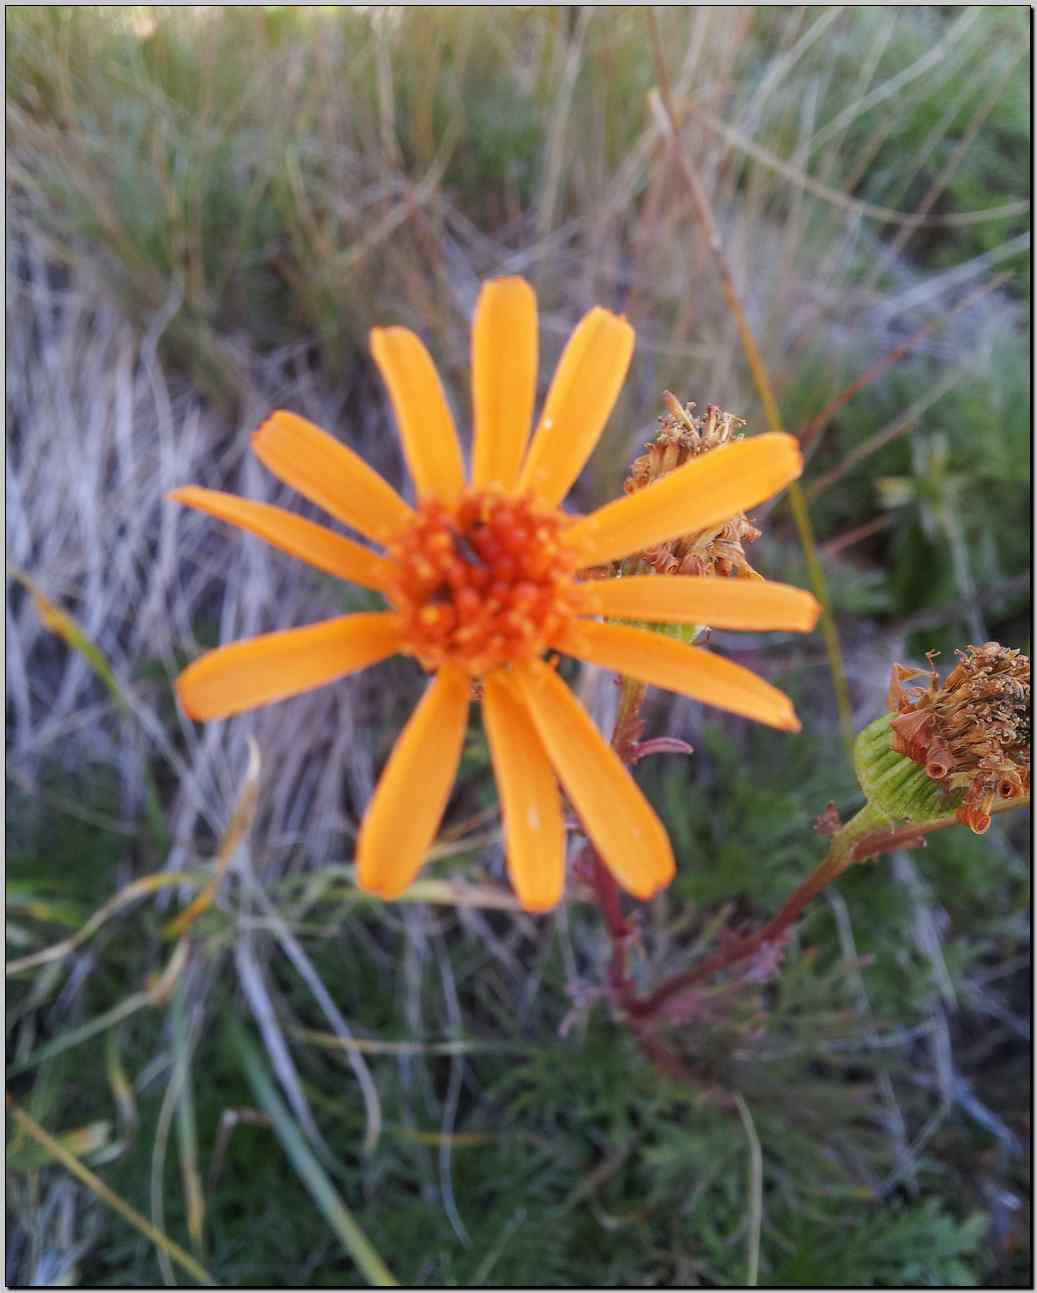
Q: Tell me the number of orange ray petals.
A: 12